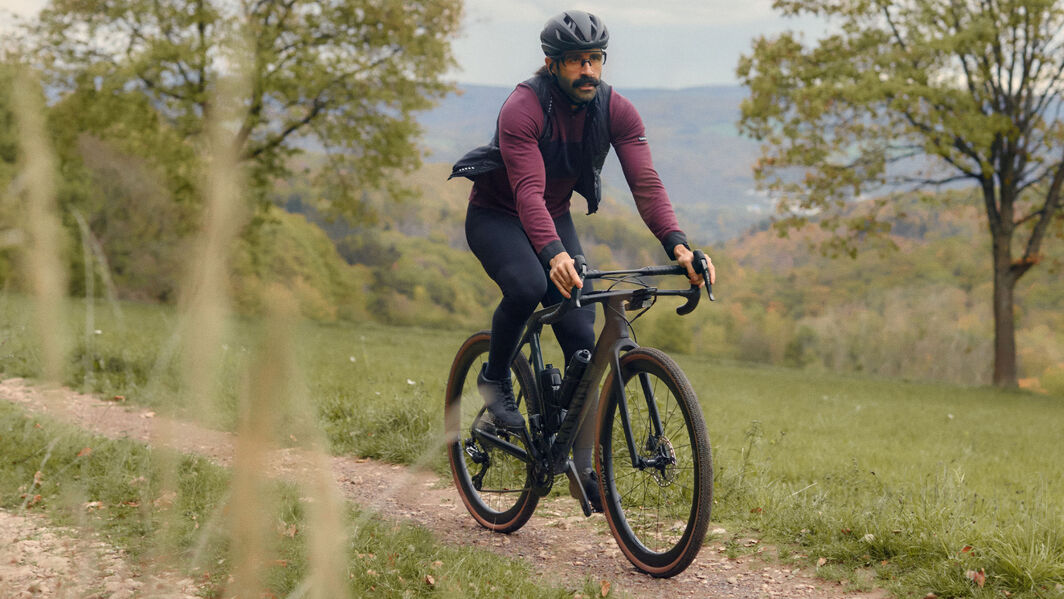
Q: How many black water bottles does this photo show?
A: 2